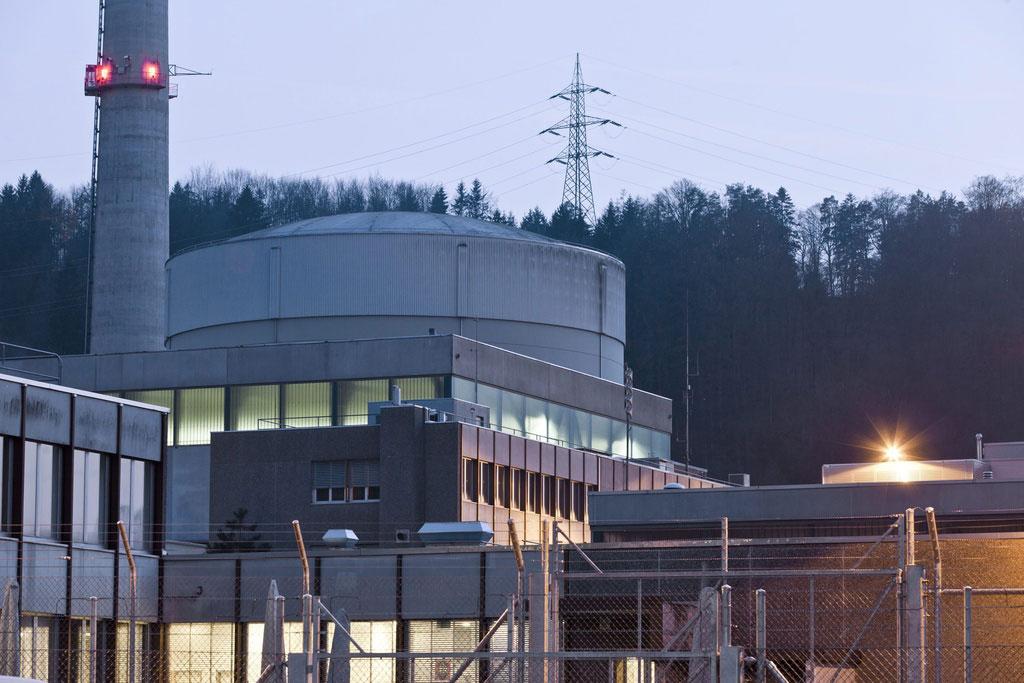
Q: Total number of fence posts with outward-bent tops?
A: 4